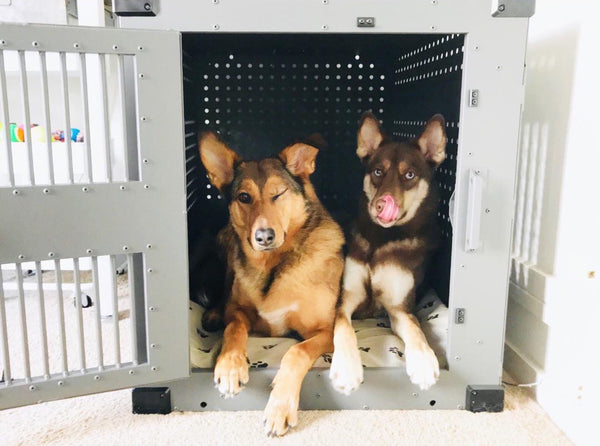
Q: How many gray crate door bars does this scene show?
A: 15